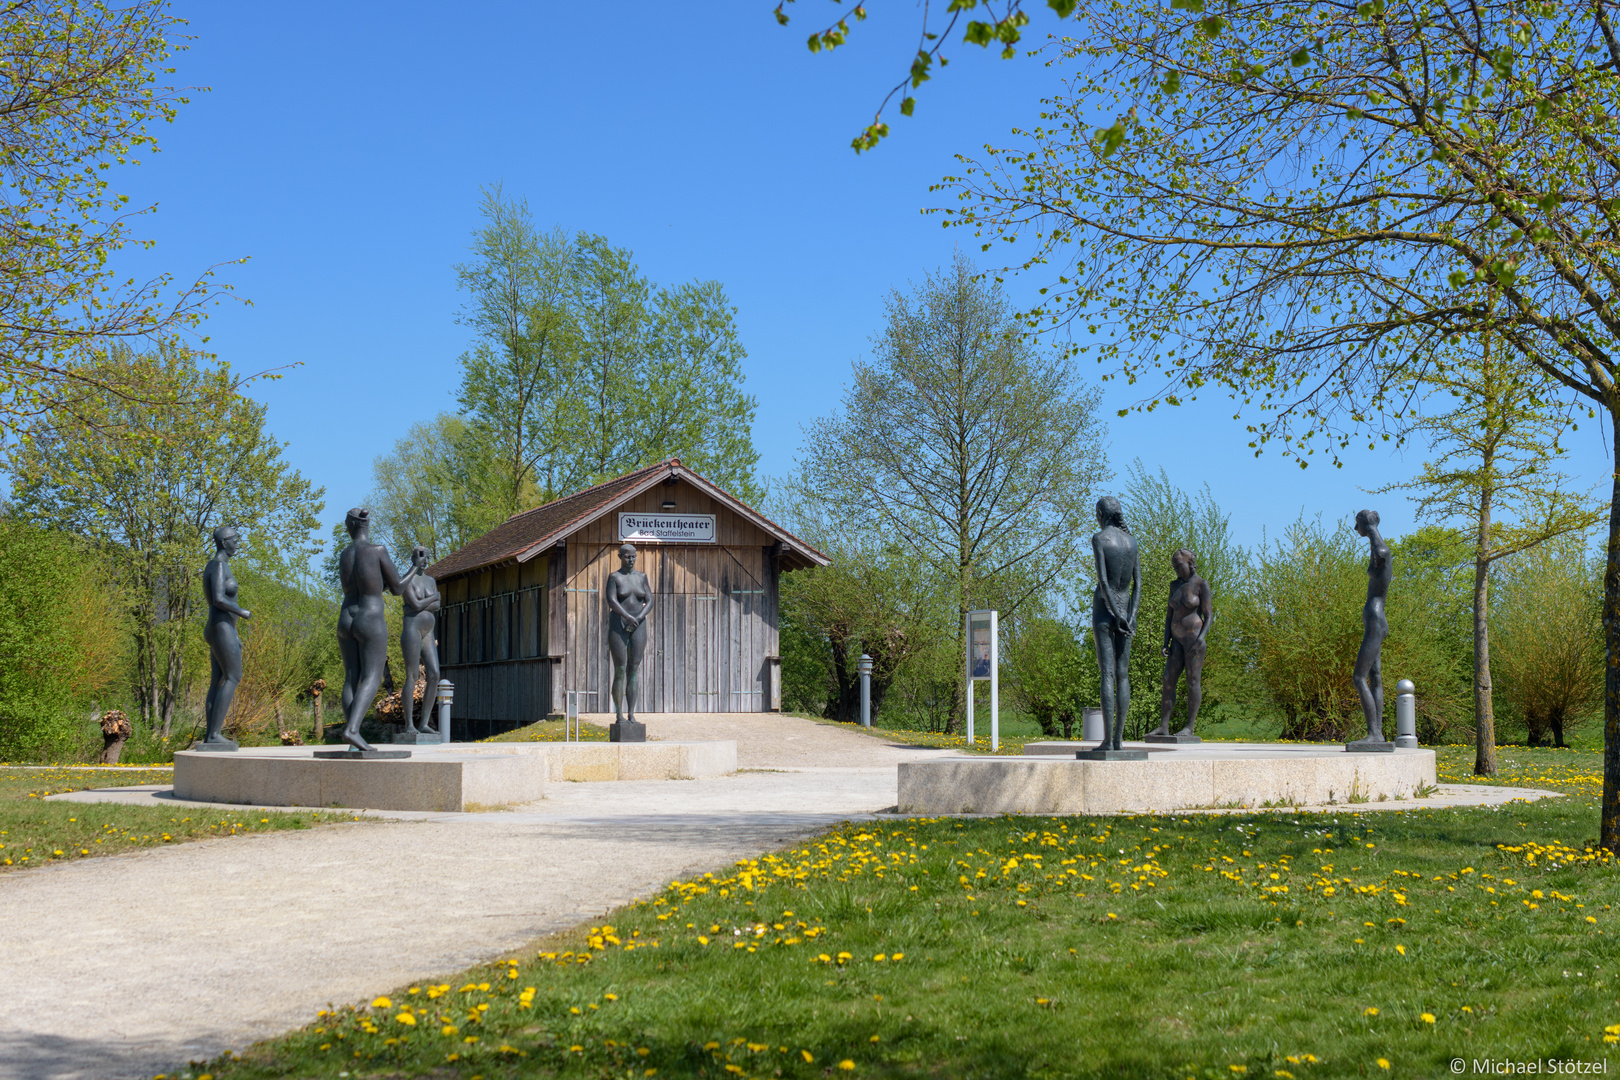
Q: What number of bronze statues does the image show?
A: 7